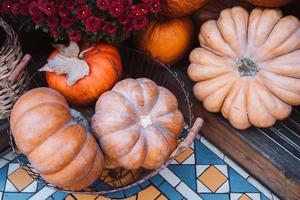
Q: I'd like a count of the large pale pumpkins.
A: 3